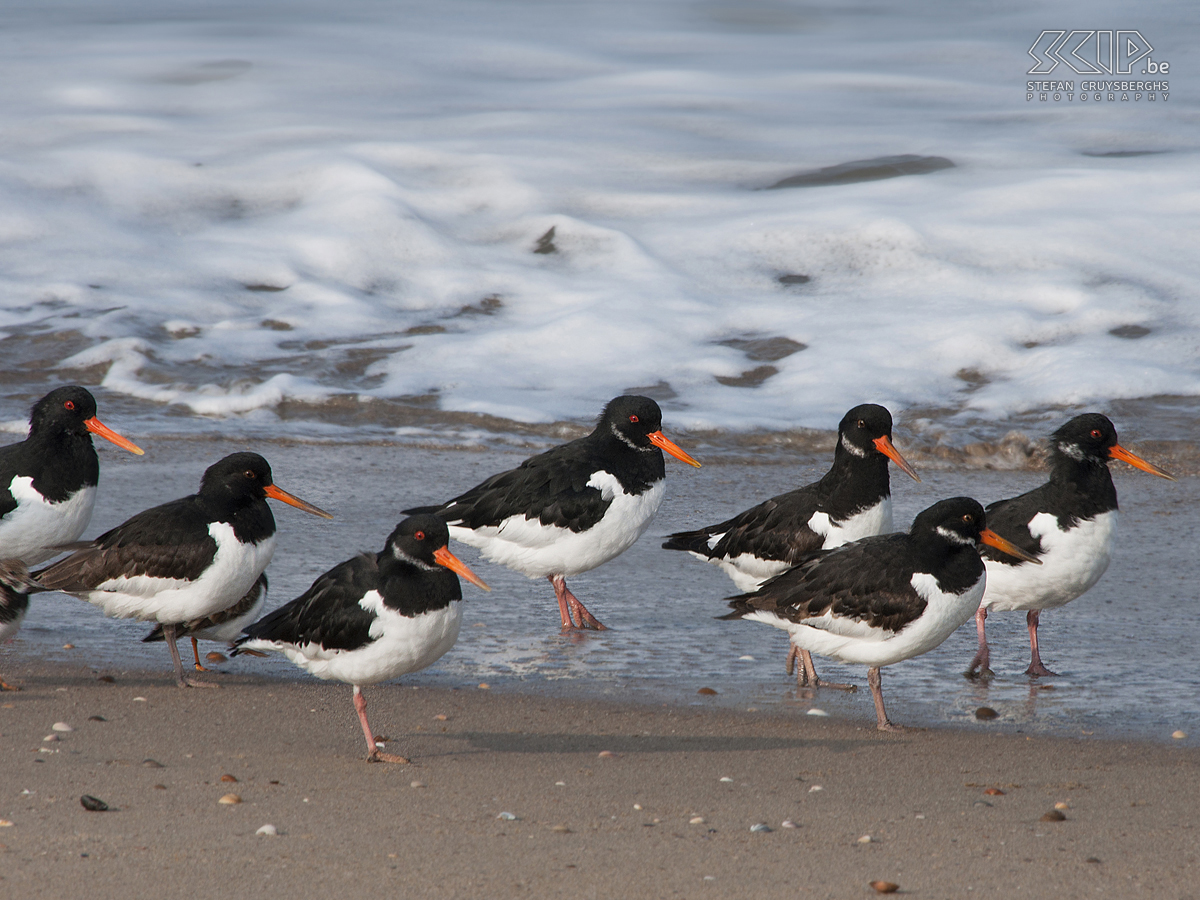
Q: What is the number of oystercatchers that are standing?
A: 7